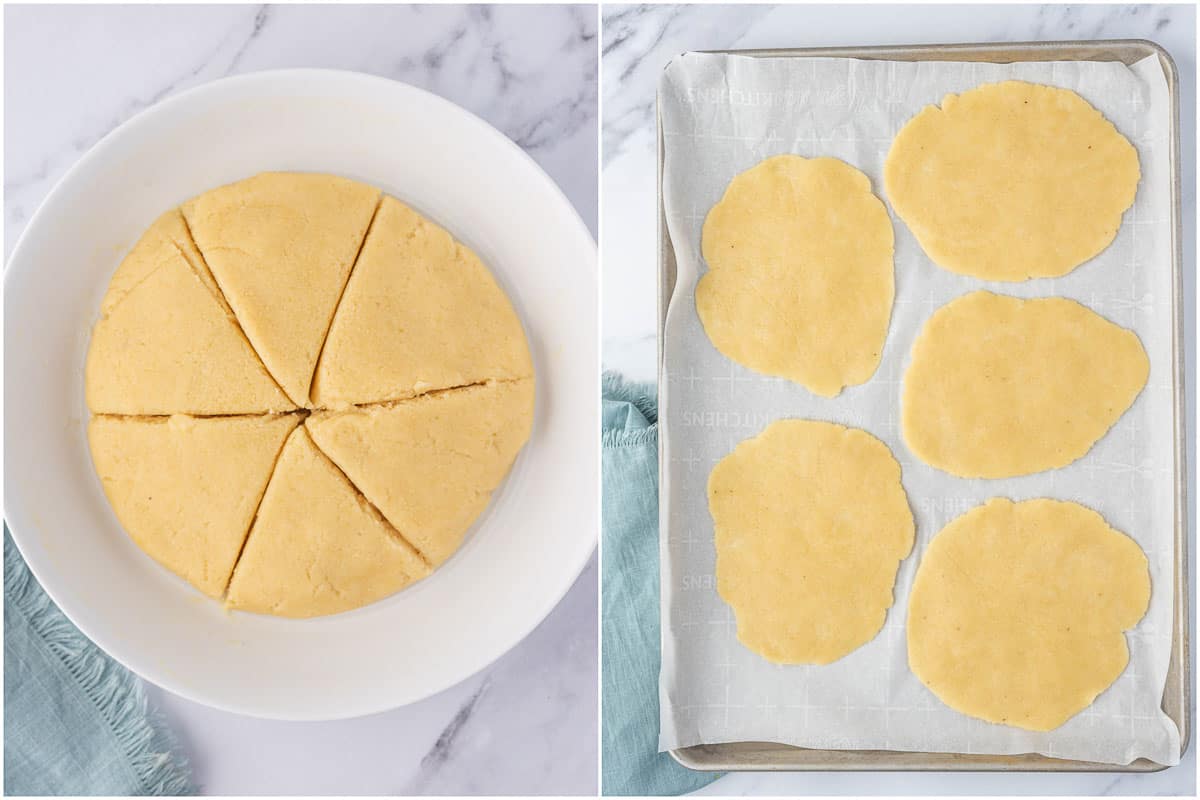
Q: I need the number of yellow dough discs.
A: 5